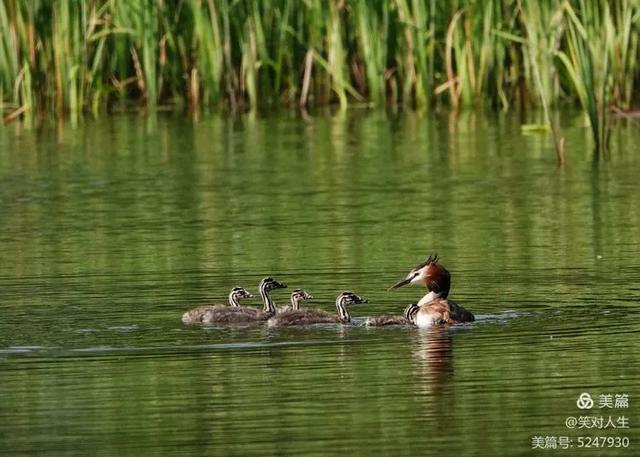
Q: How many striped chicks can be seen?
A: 5